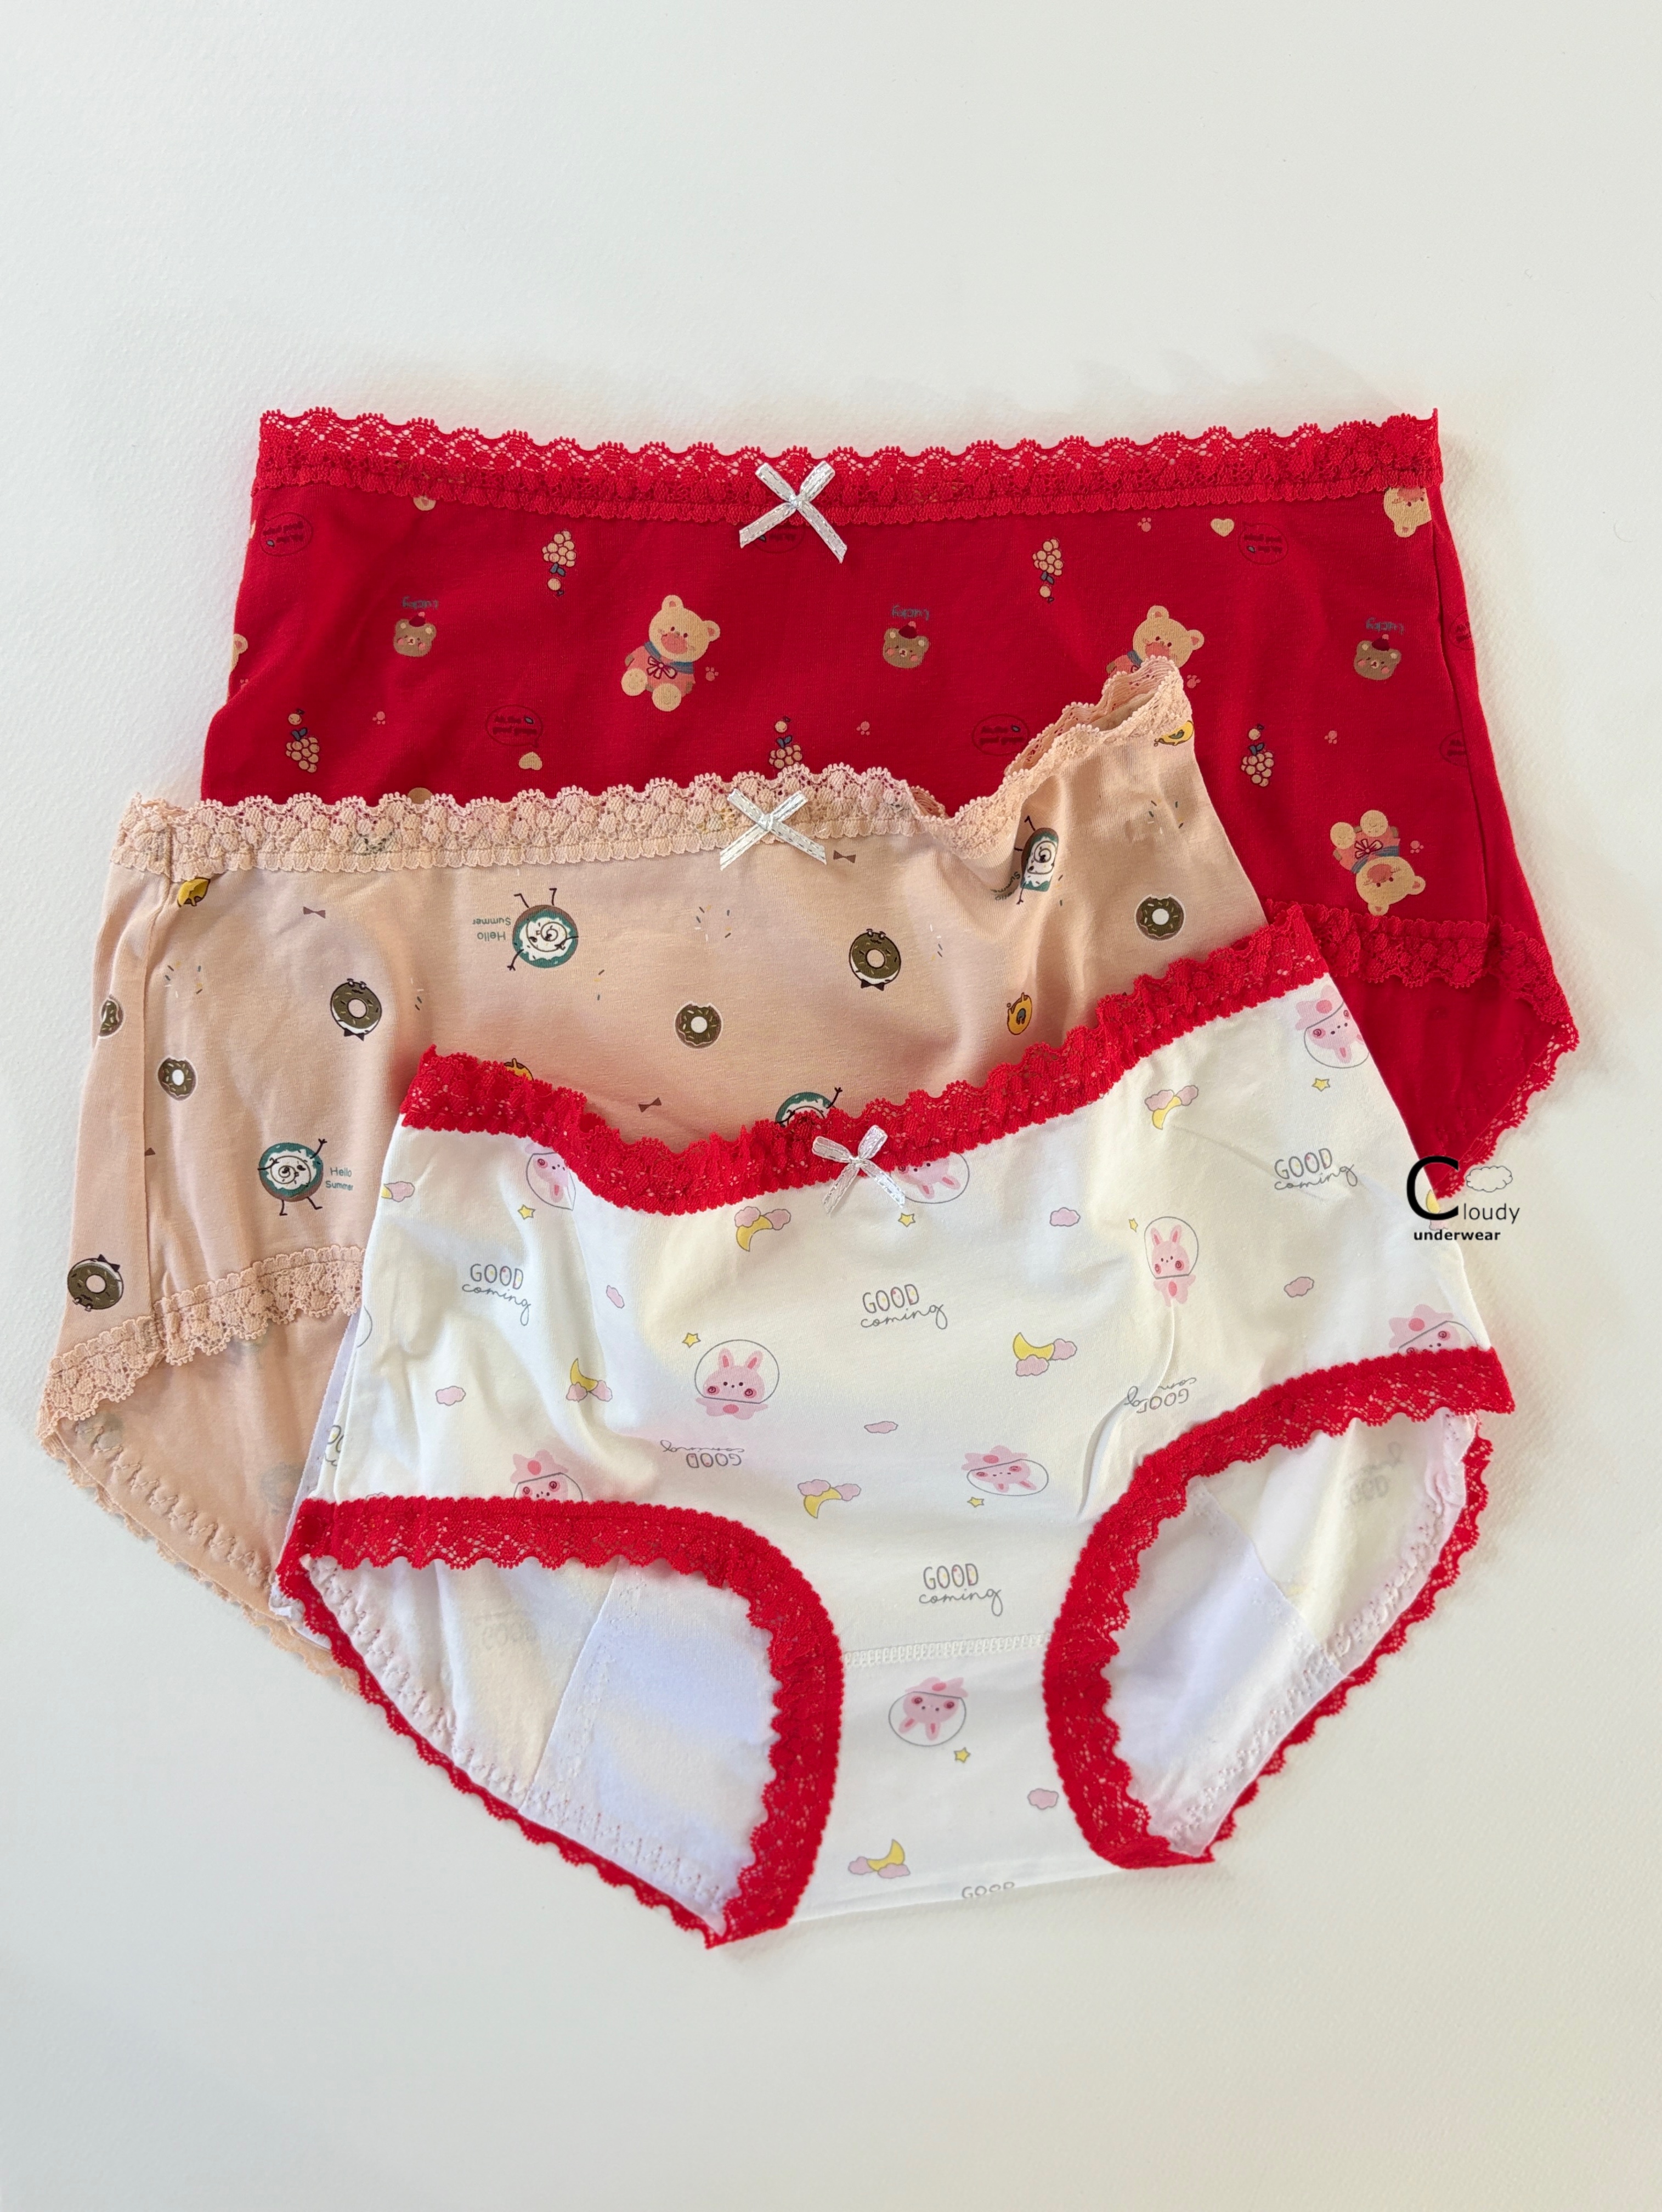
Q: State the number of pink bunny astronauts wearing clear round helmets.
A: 9